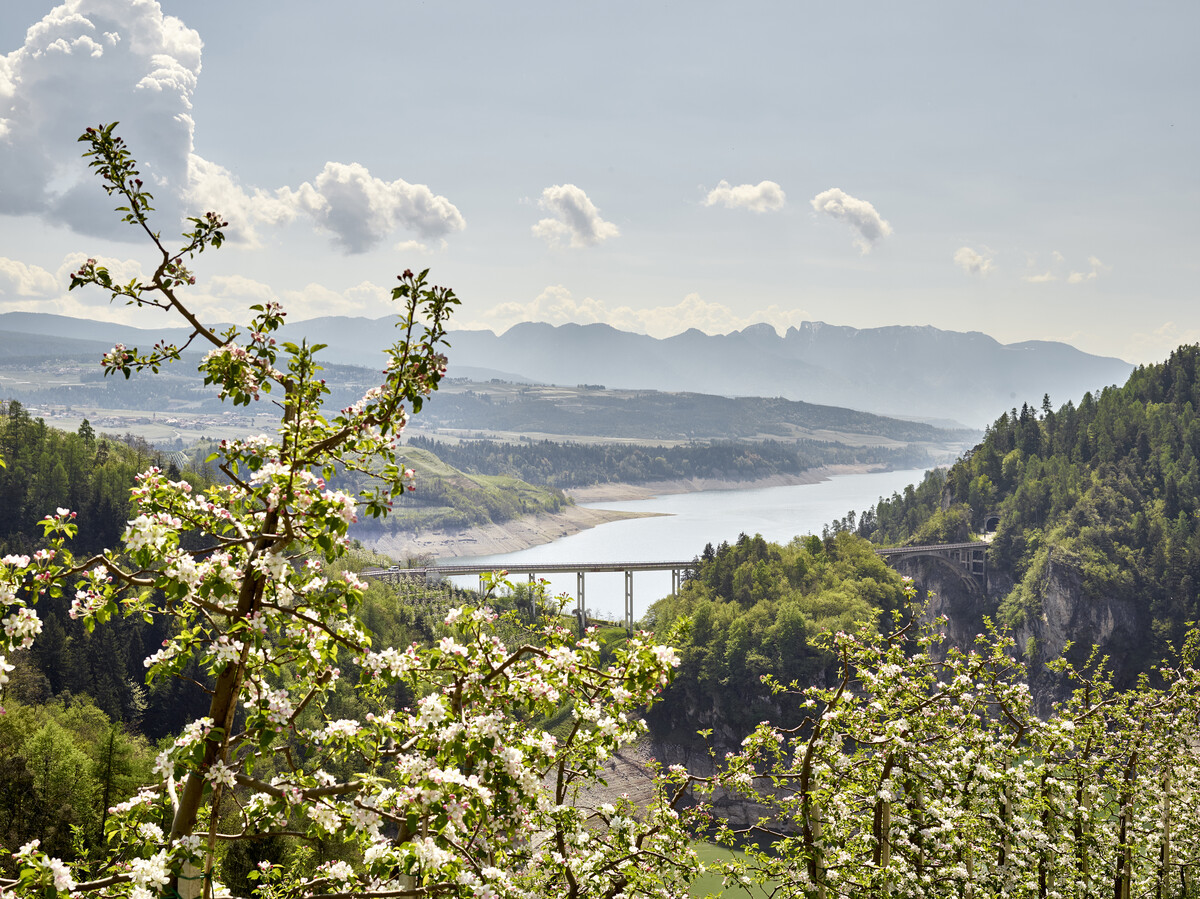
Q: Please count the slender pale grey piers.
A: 5